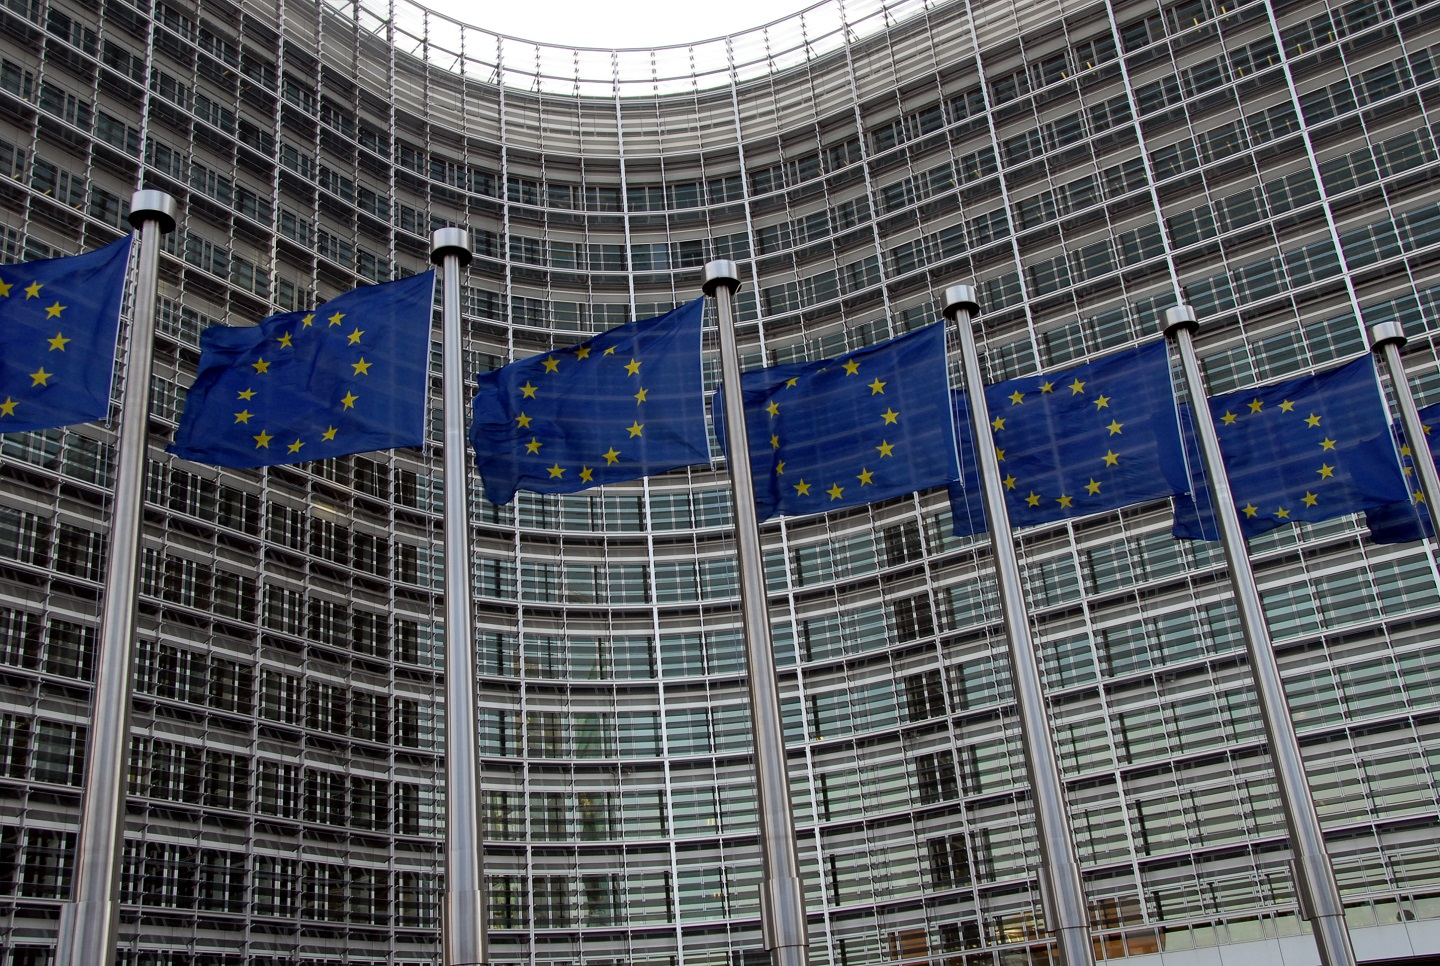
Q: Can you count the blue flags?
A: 7